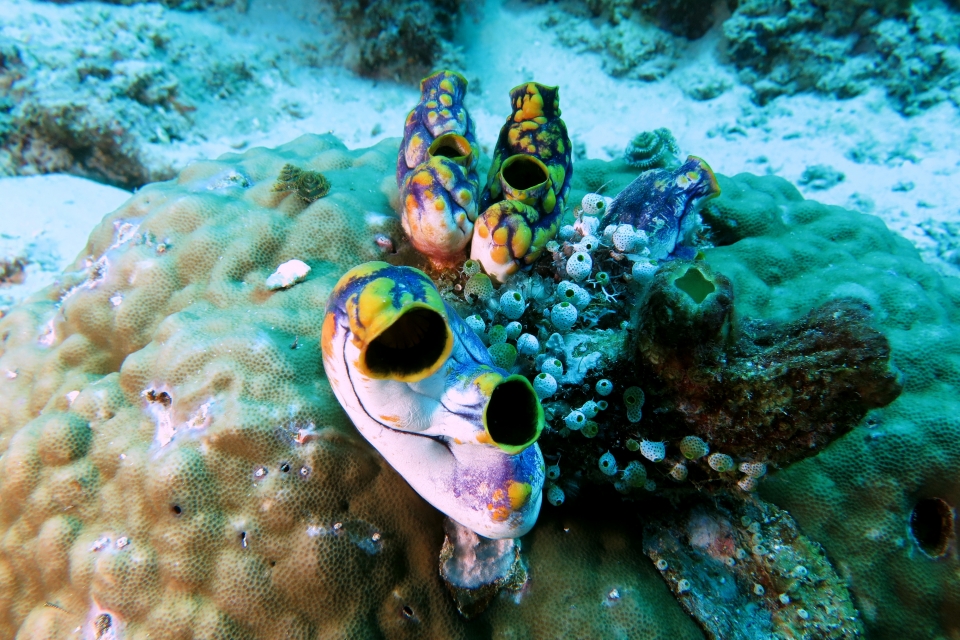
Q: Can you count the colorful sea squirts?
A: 4